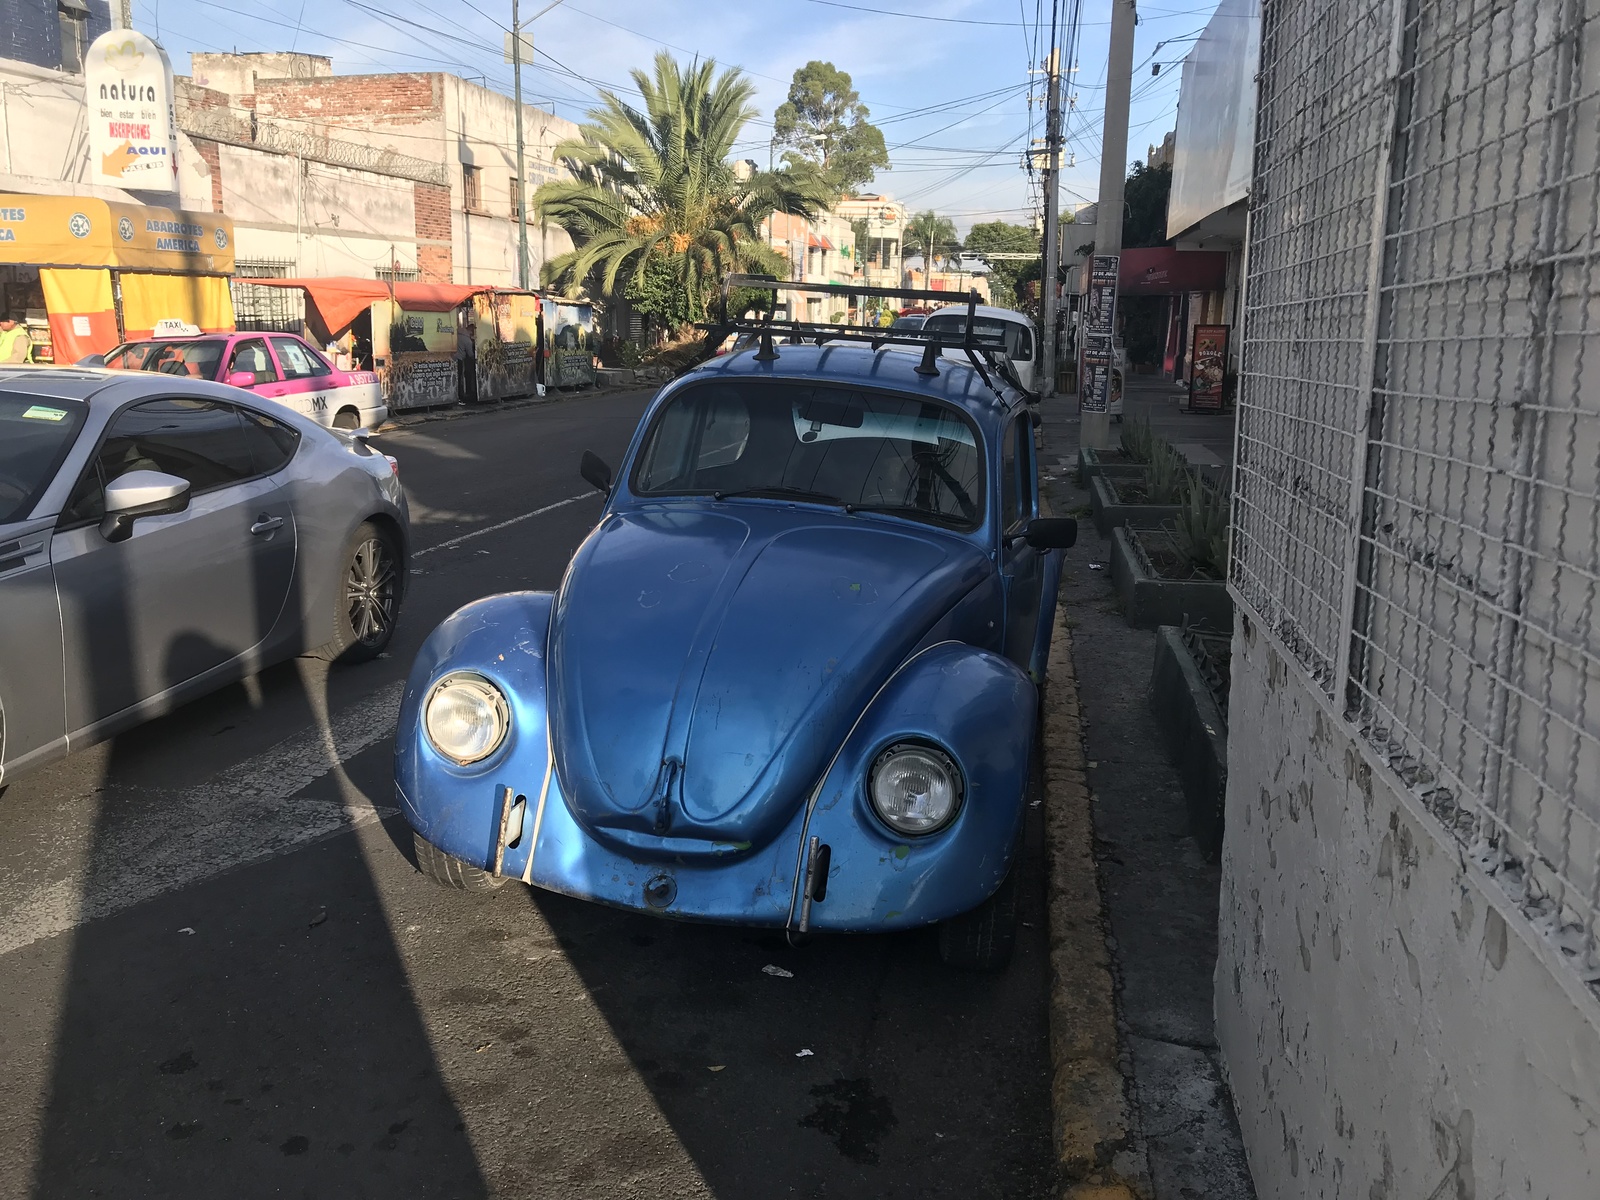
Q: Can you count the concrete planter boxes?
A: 4